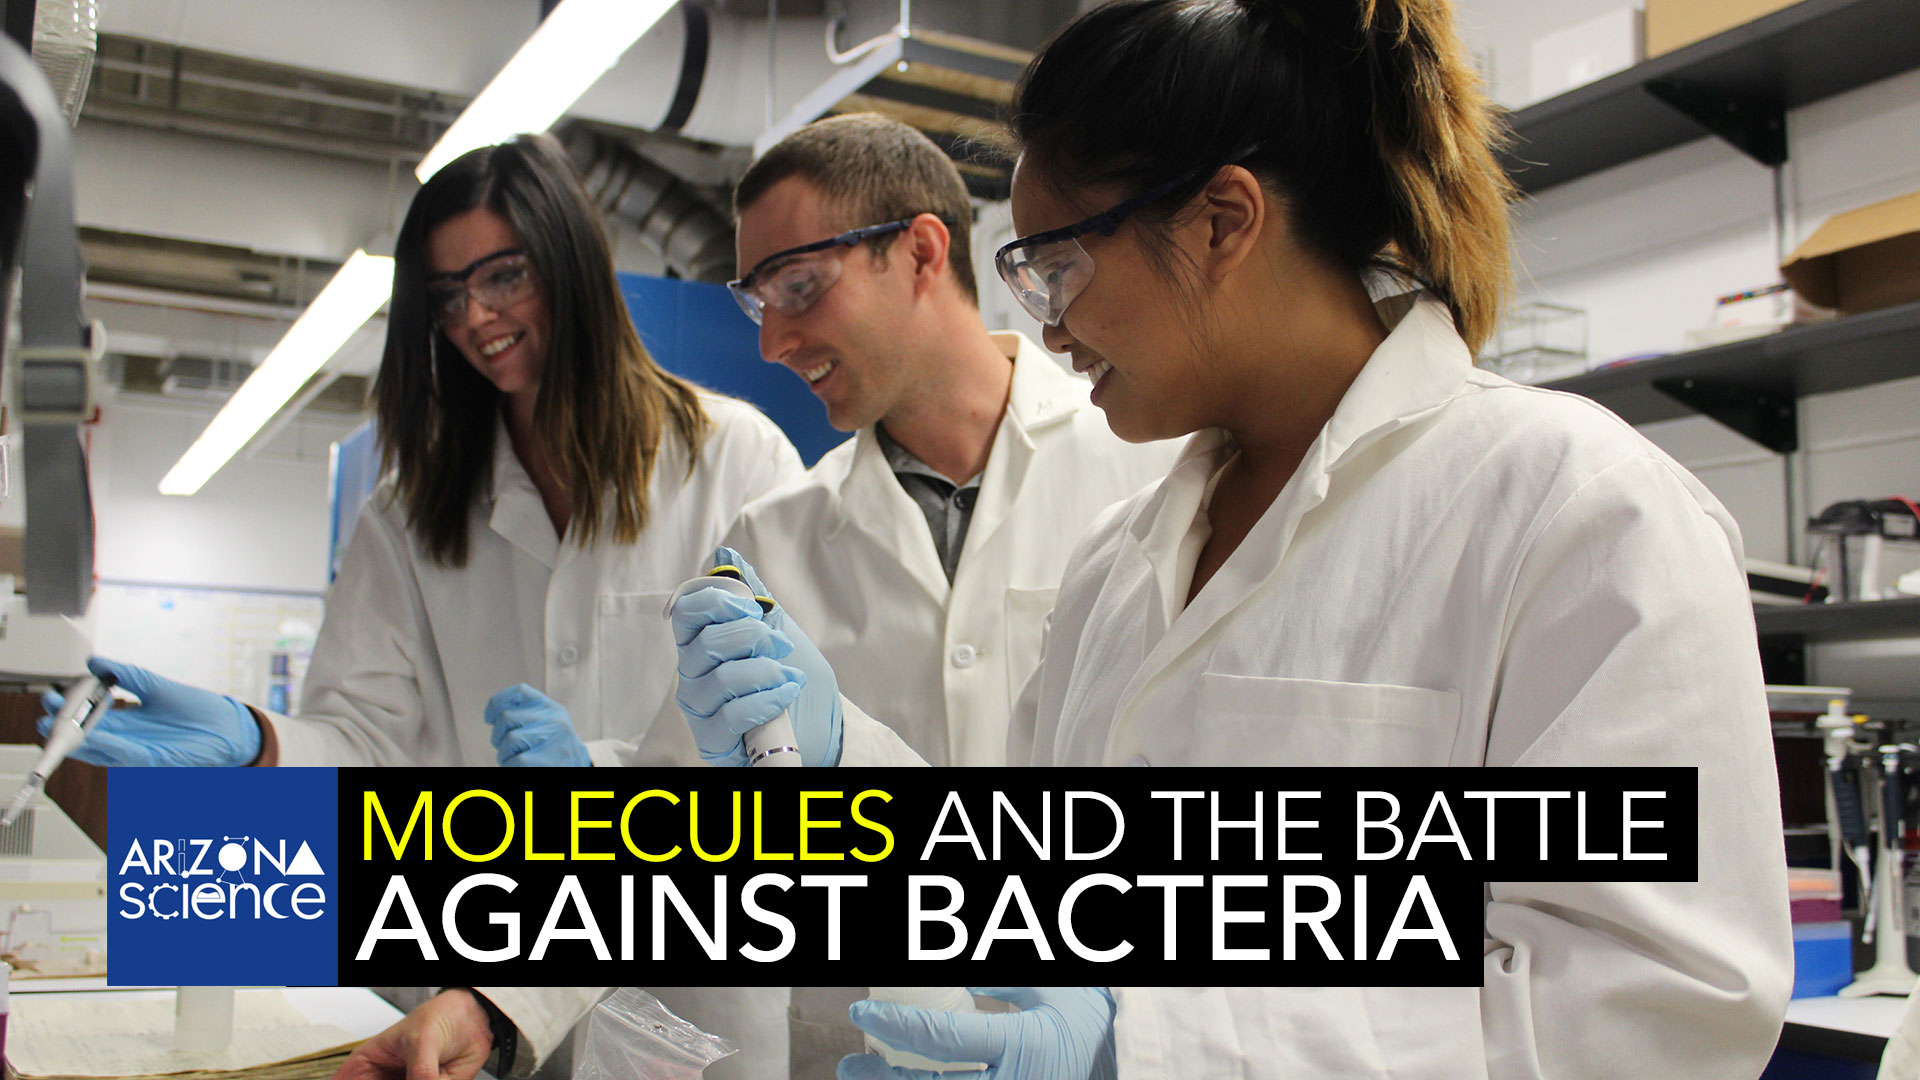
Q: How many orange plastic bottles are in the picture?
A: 0